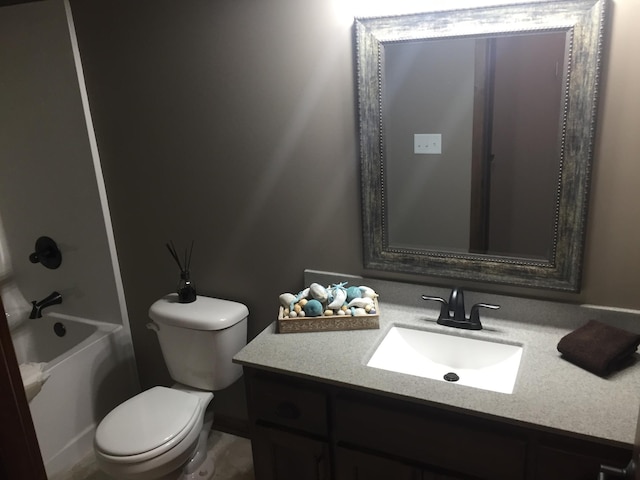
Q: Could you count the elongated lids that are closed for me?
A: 1